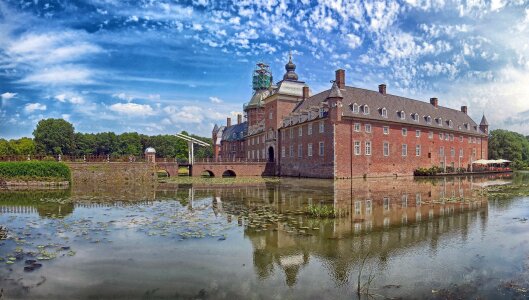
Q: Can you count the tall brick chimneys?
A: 7